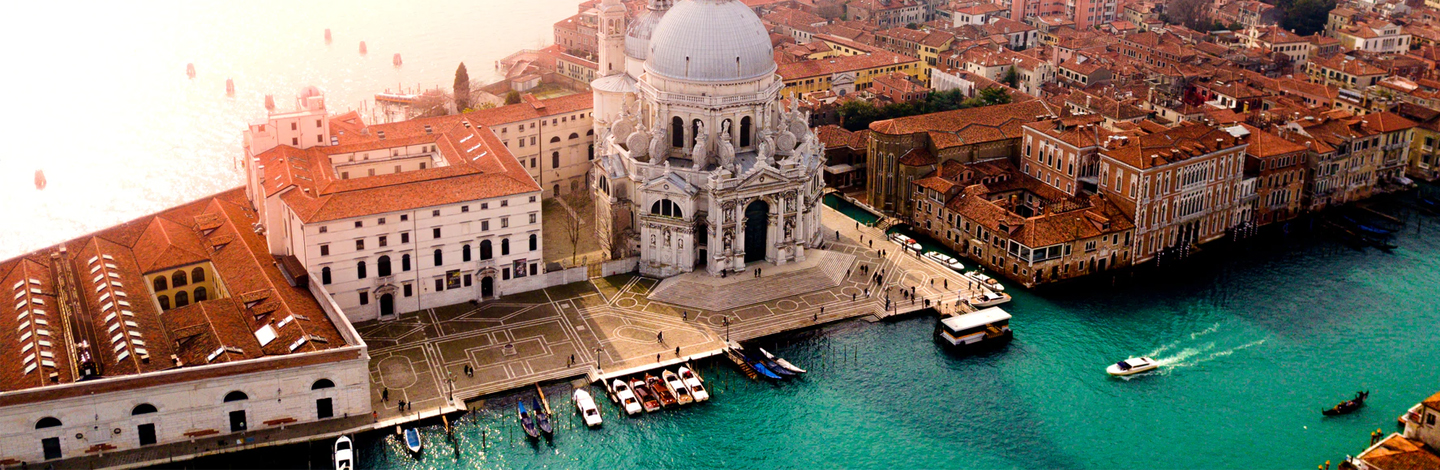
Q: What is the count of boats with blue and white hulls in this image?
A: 1